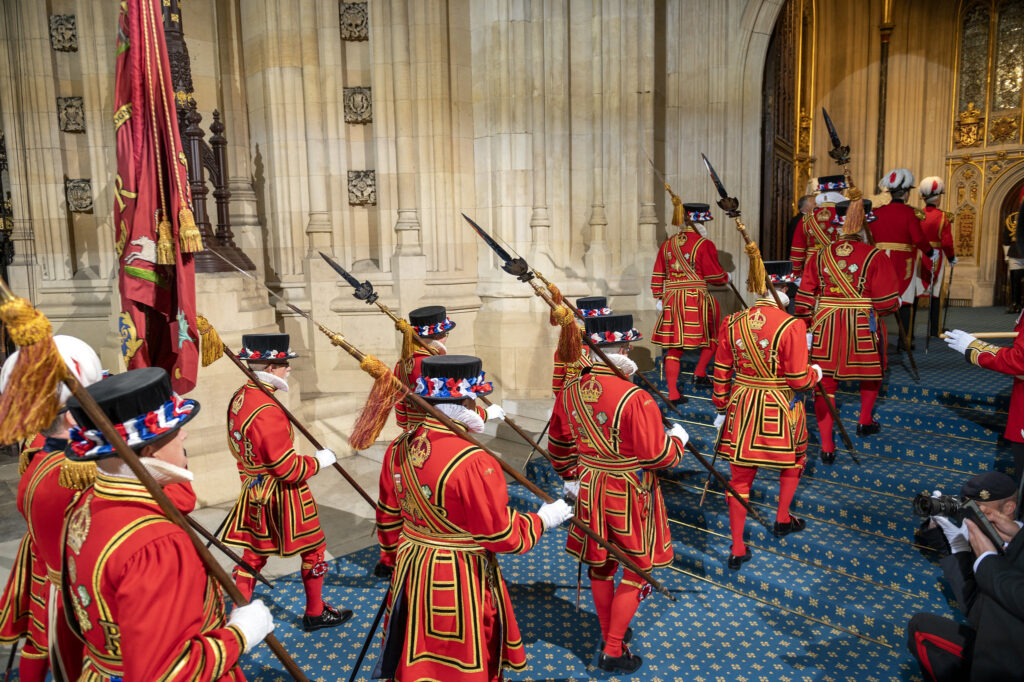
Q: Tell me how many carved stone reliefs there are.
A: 6